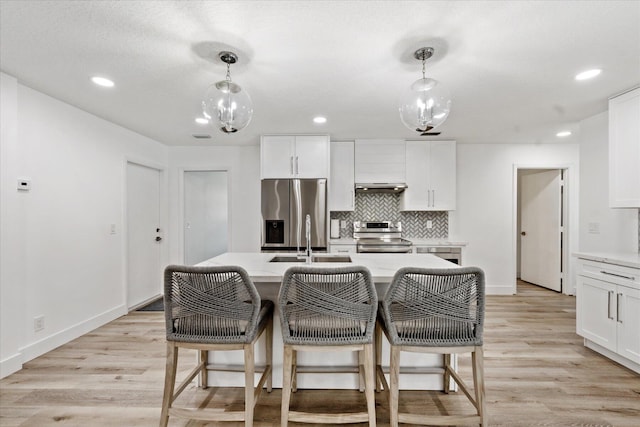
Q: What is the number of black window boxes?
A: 0